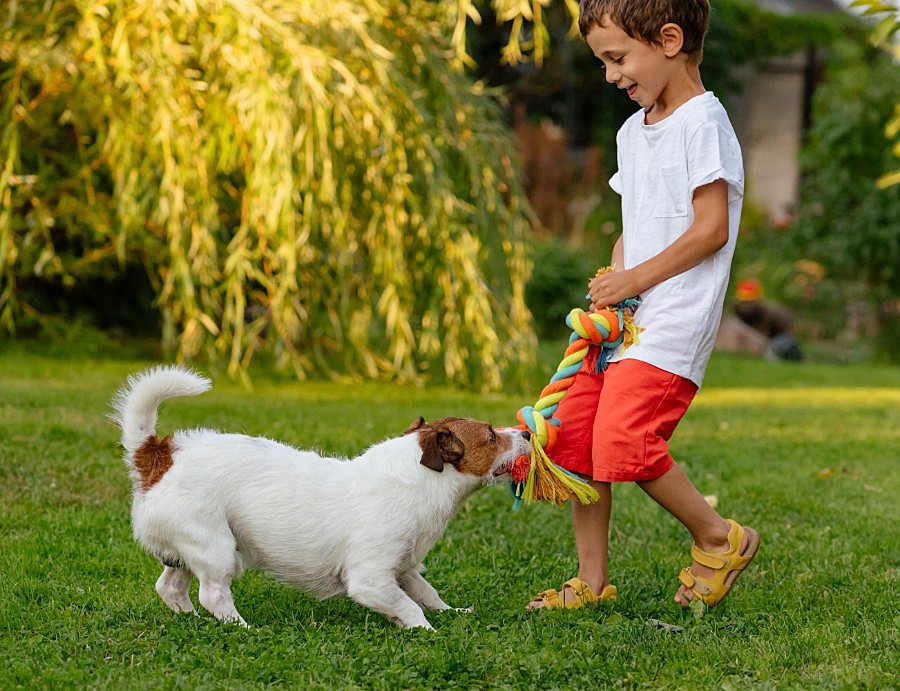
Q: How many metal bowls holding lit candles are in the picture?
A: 0